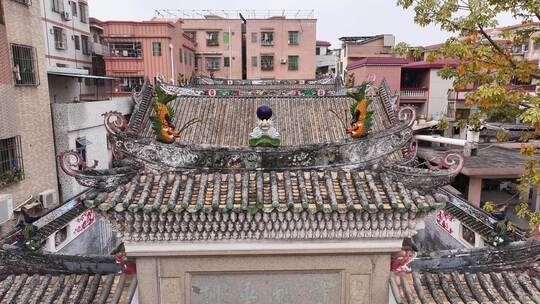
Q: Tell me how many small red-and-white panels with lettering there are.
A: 2